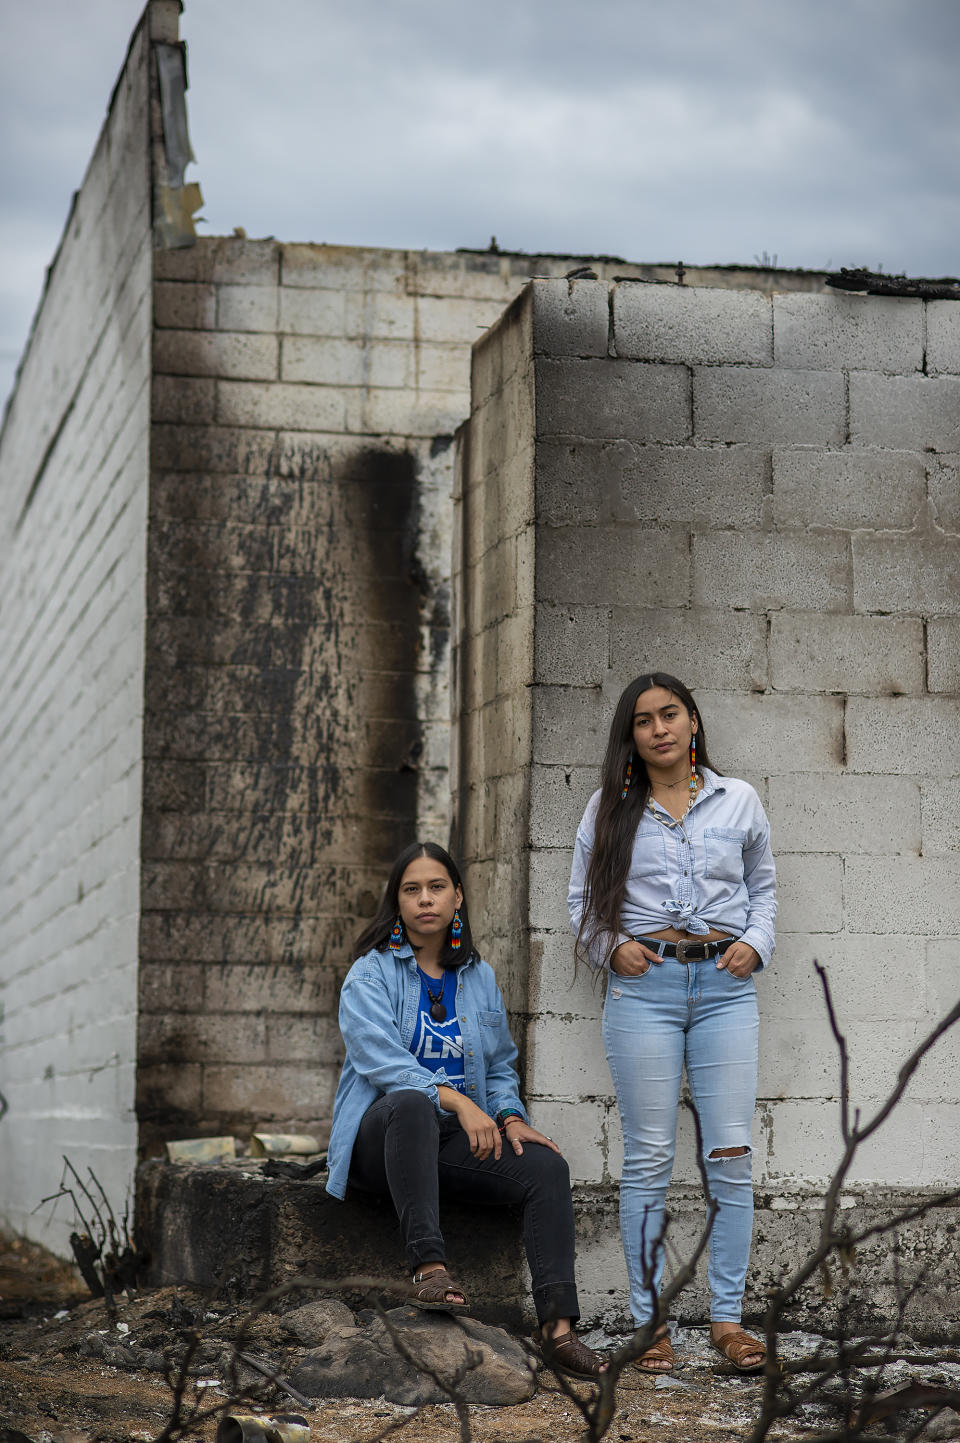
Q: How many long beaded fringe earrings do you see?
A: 4